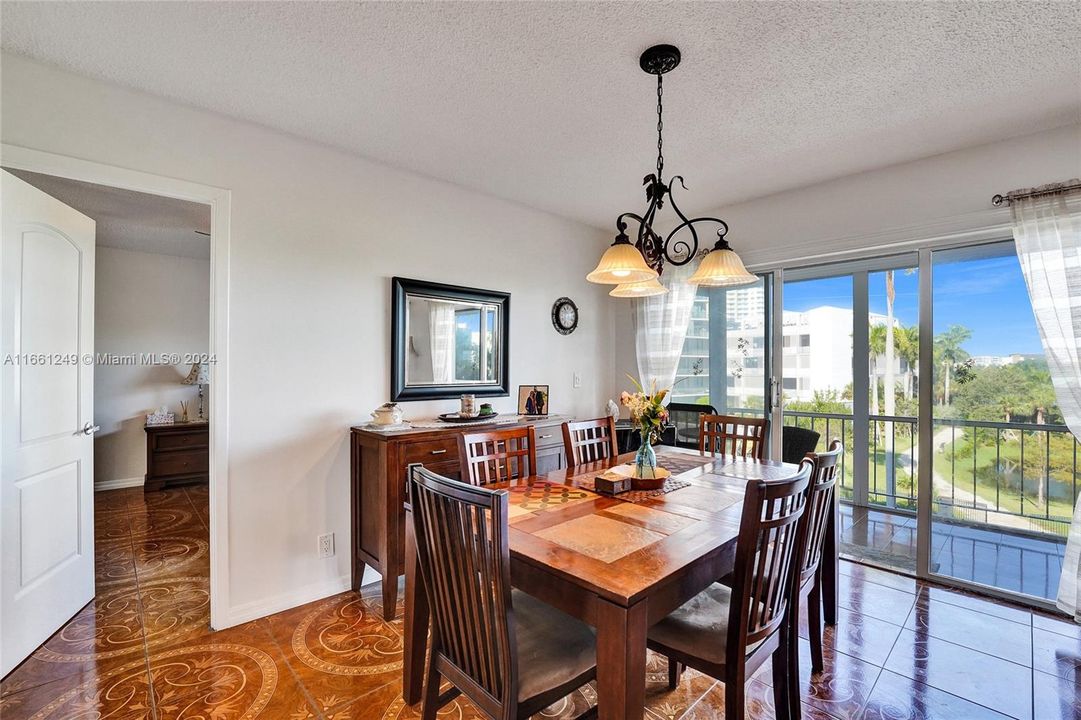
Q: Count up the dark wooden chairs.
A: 6